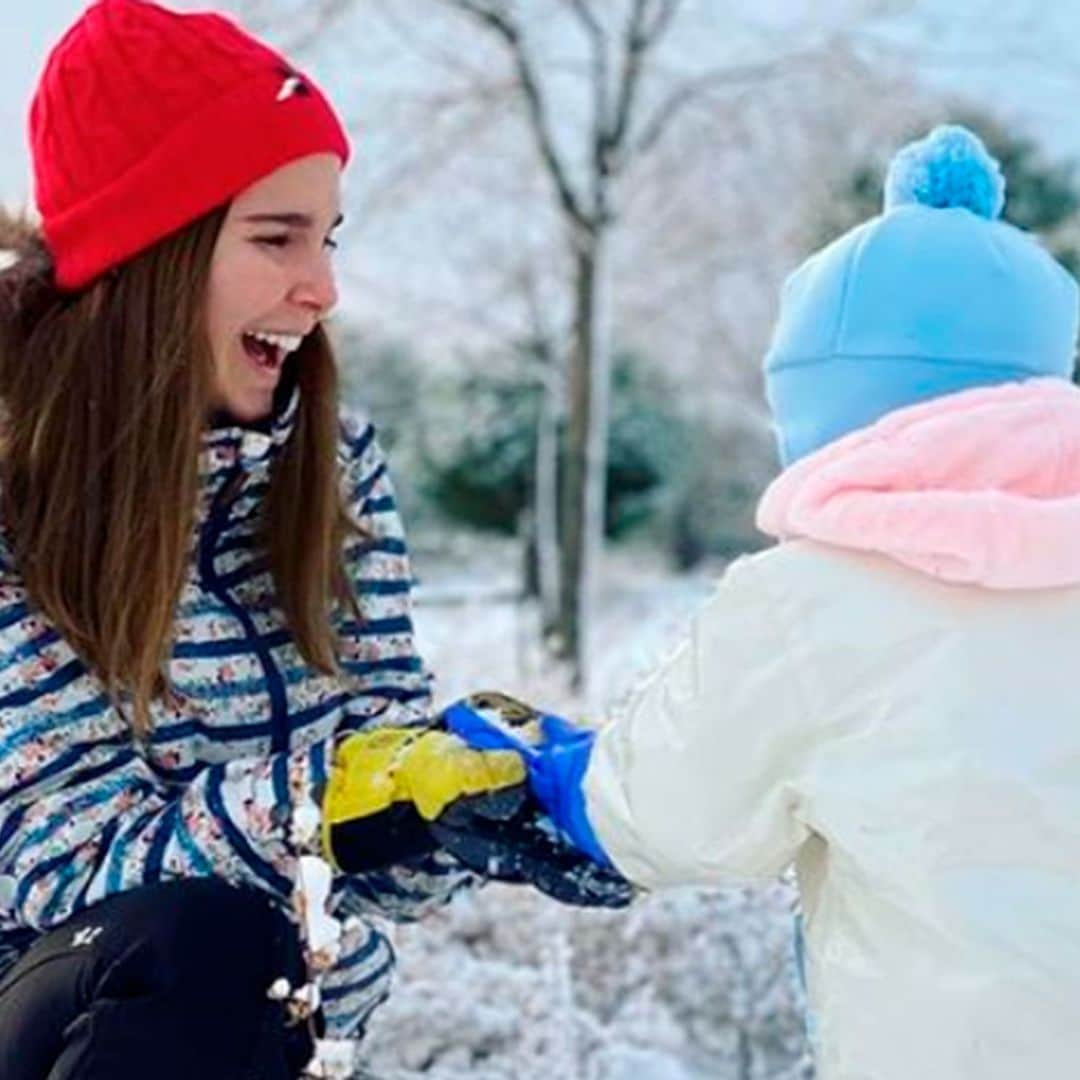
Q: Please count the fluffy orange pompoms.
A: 0